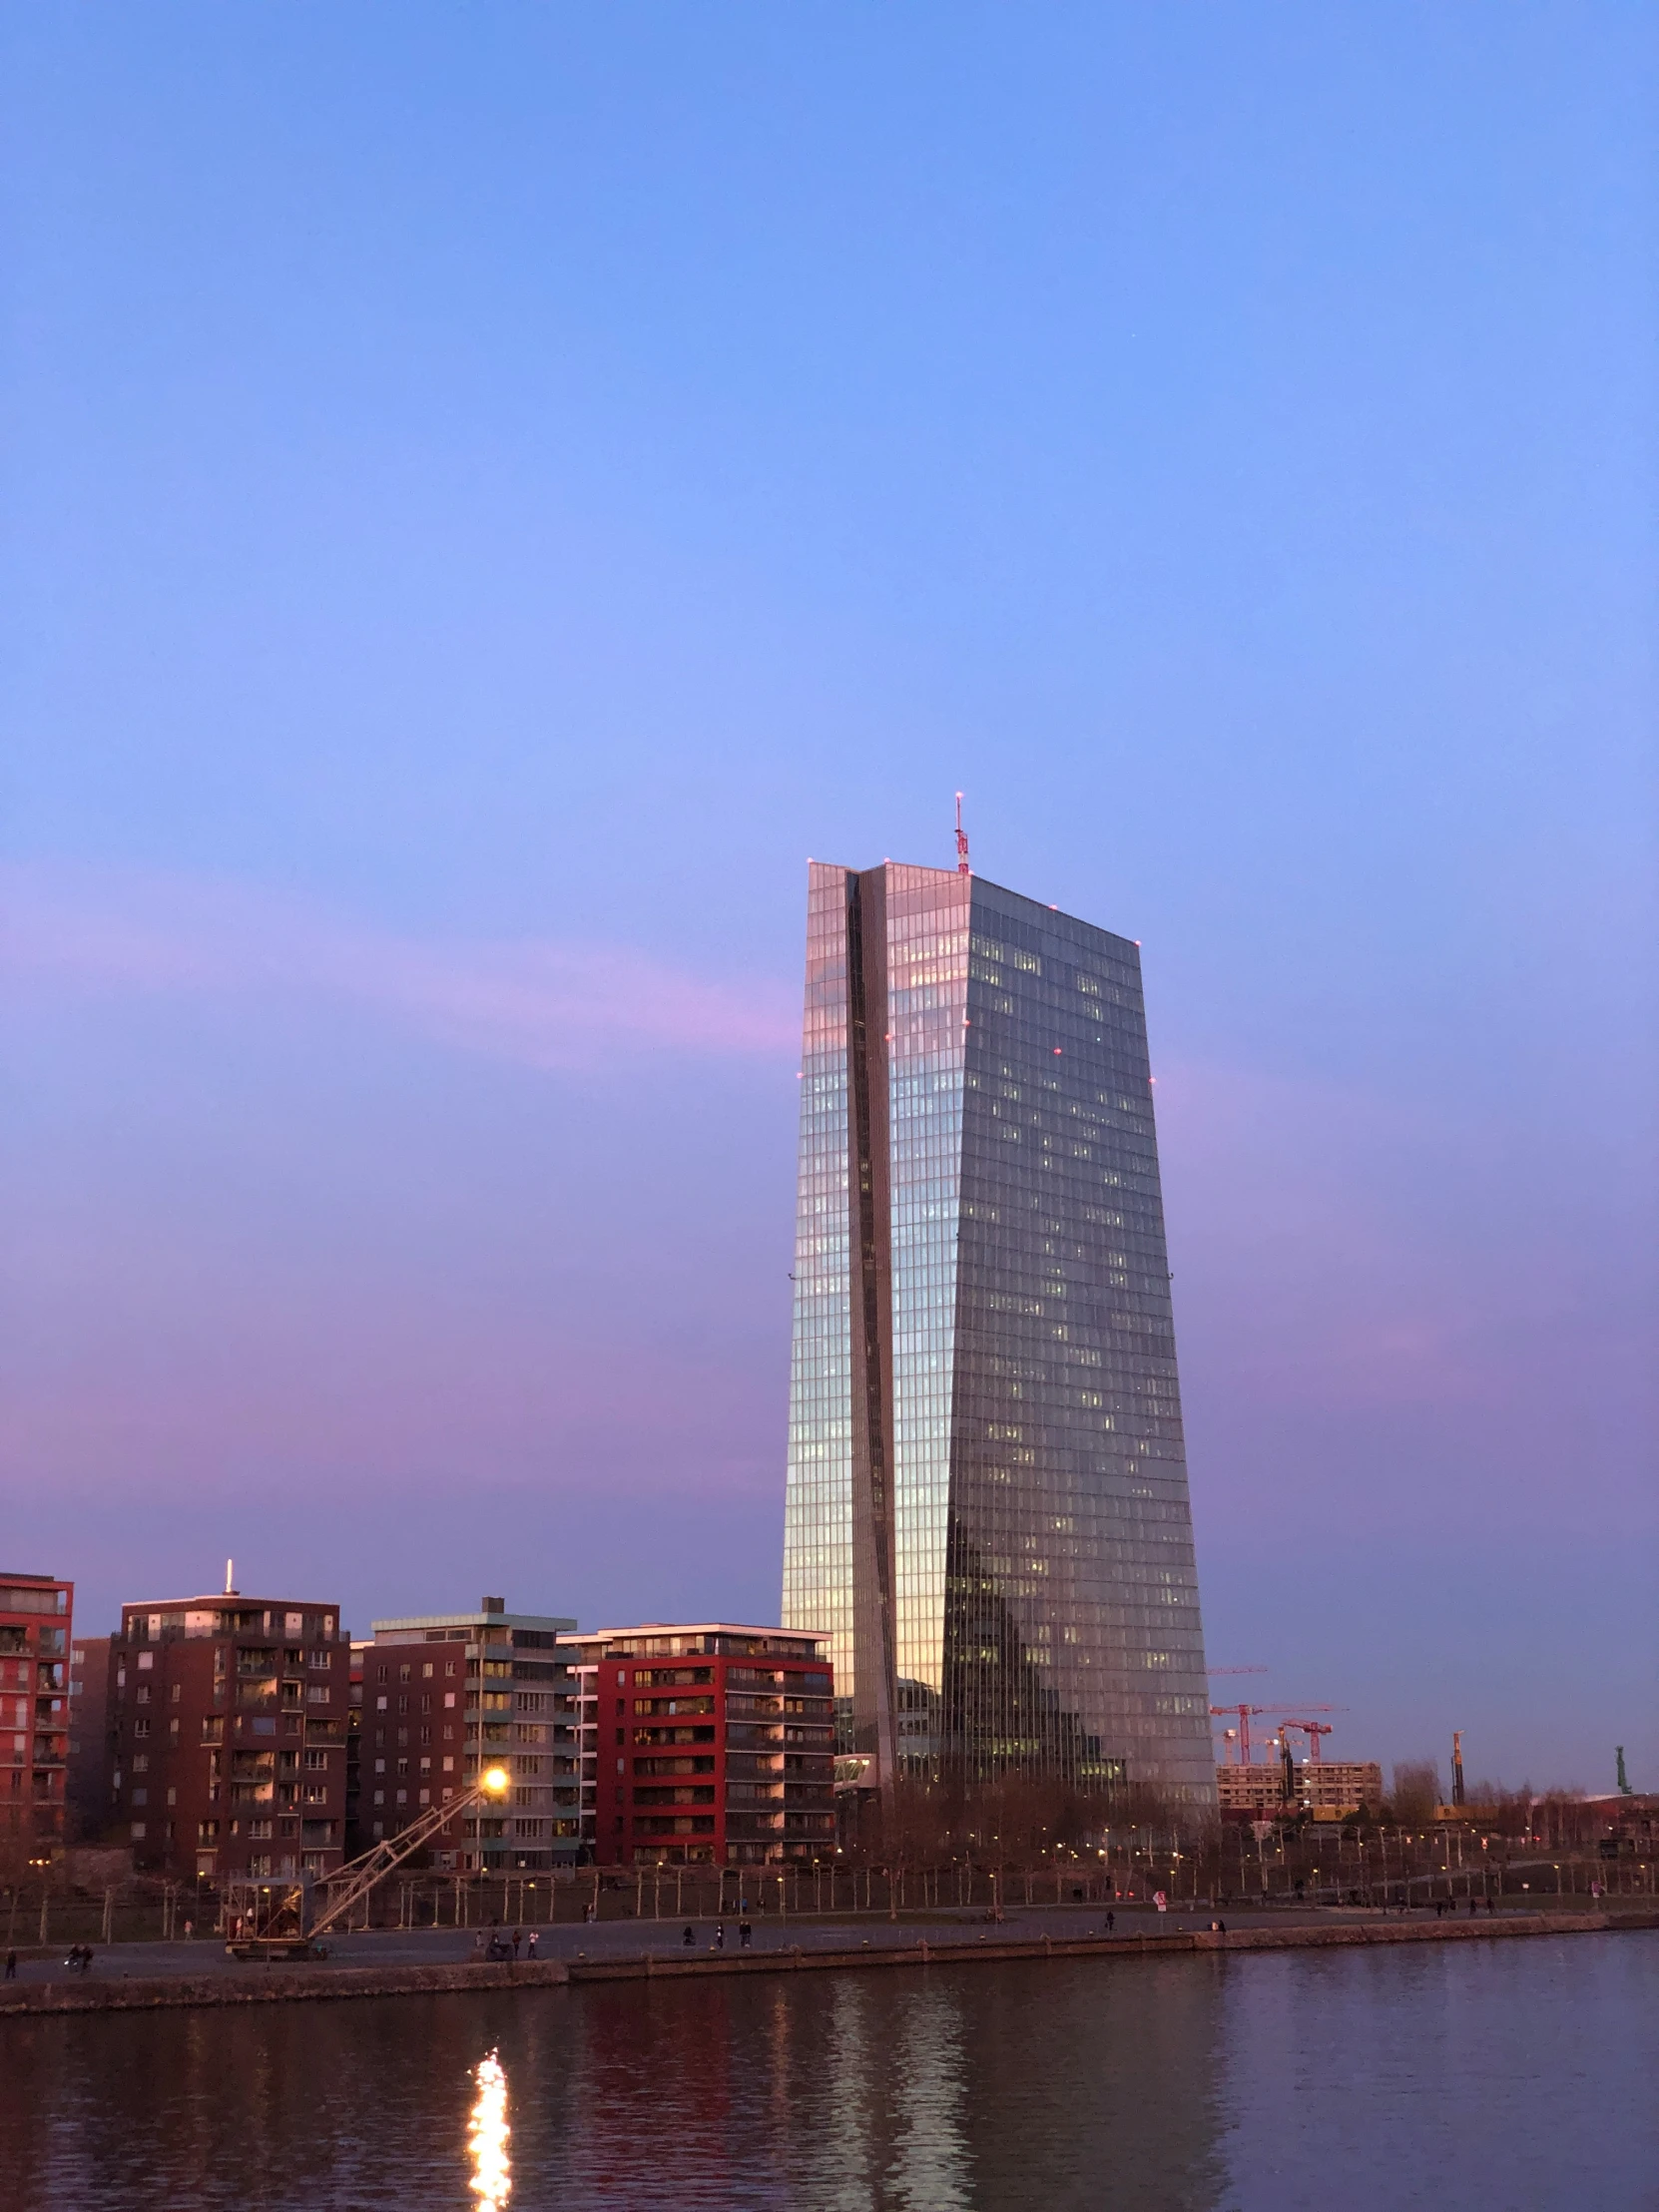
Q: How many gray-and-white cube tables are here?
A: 0